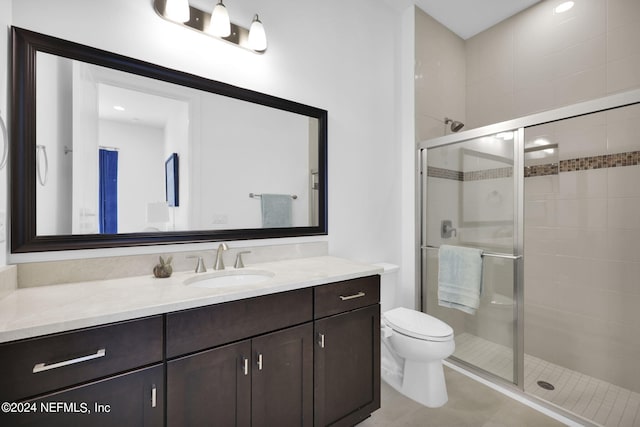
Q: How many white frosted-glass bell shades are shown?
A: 3